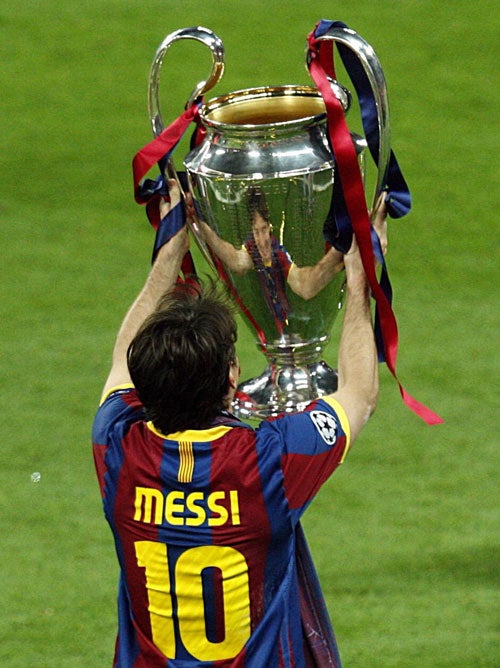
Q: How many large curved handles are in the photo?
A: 2